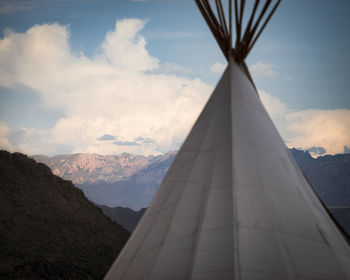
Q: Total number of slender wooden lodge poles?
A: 10